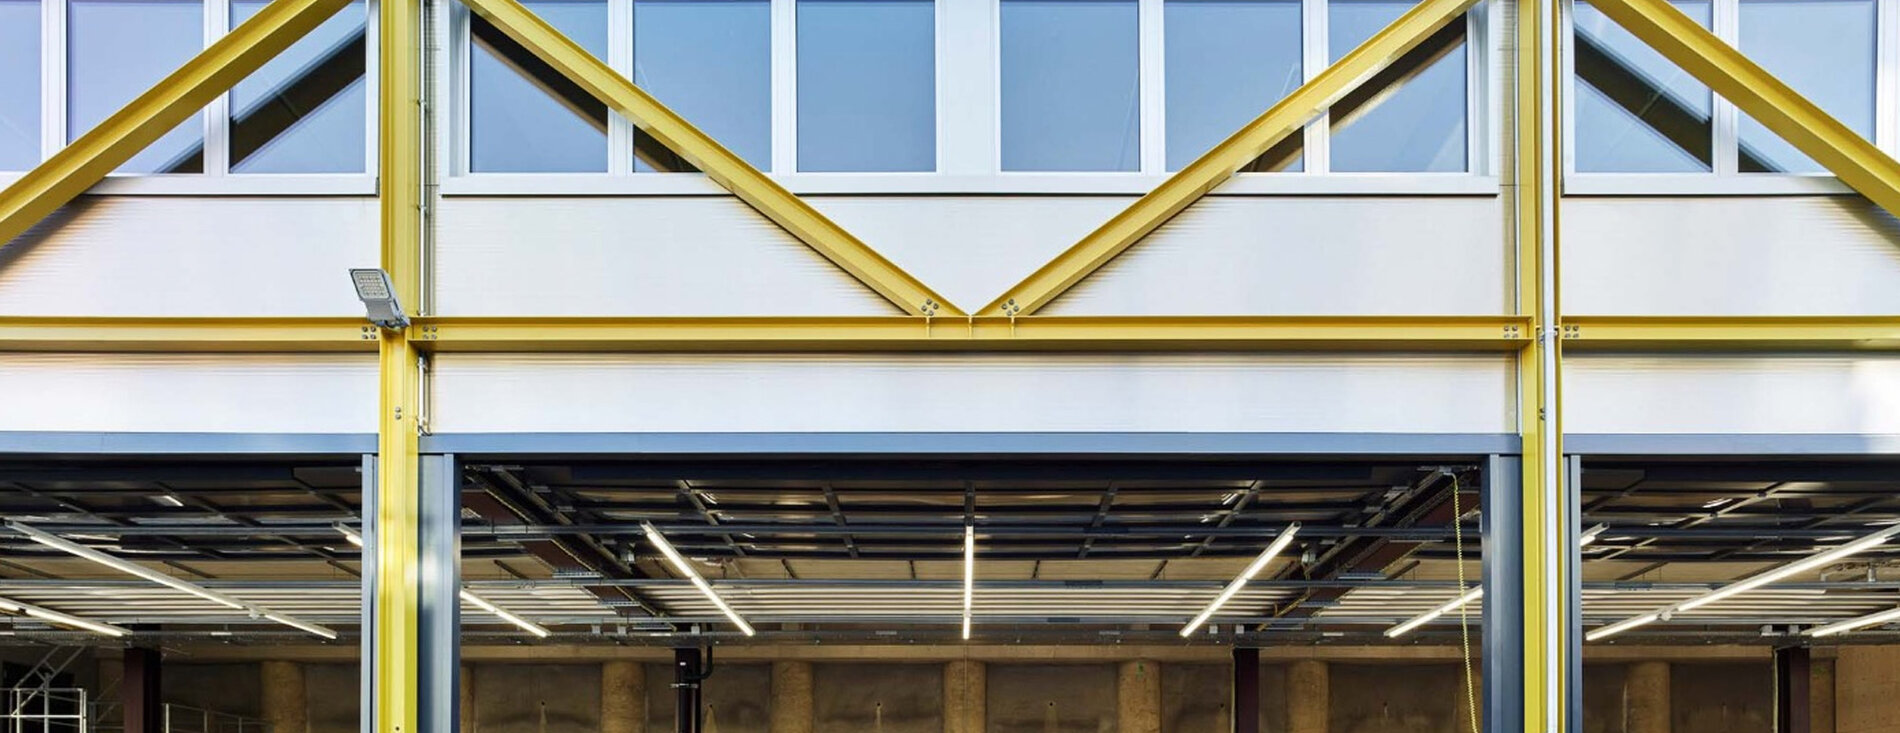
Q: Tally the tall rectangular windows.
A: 11